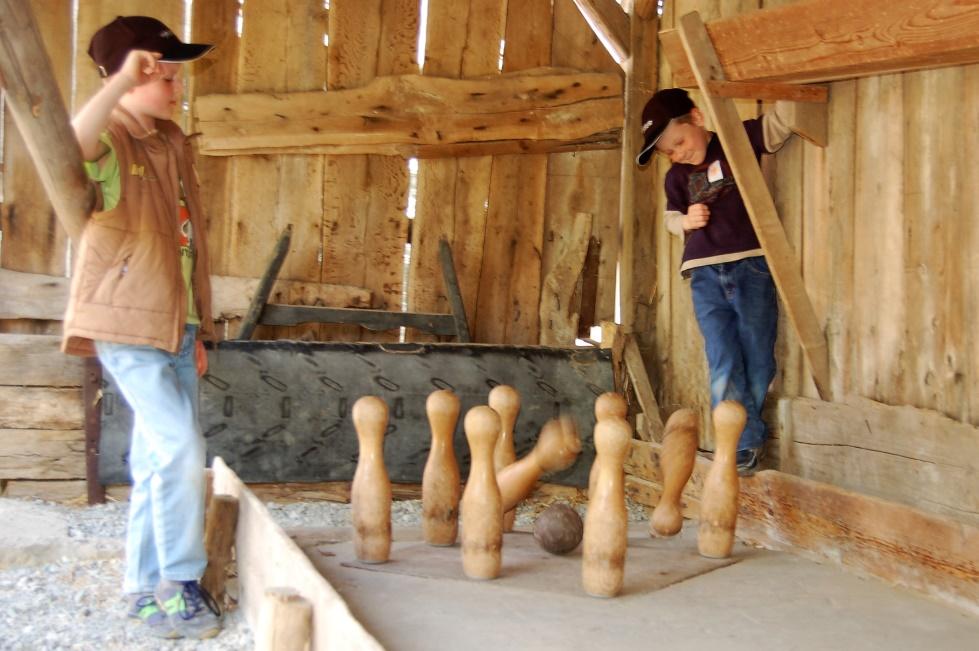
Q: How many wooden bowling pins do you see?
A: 9